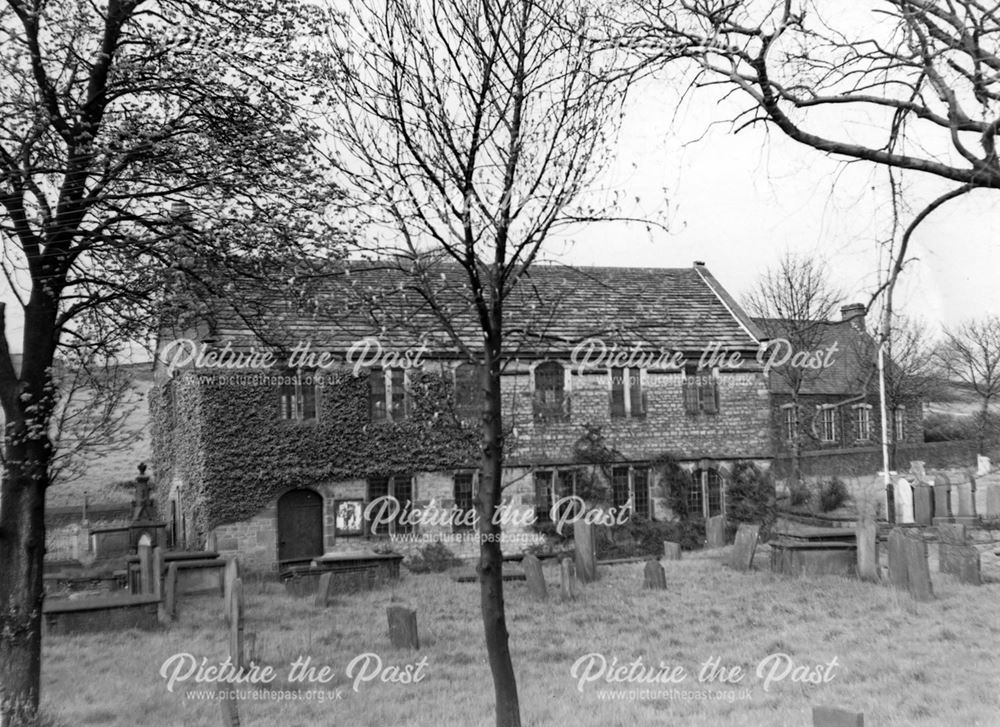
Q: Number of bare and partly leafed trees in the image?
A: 6